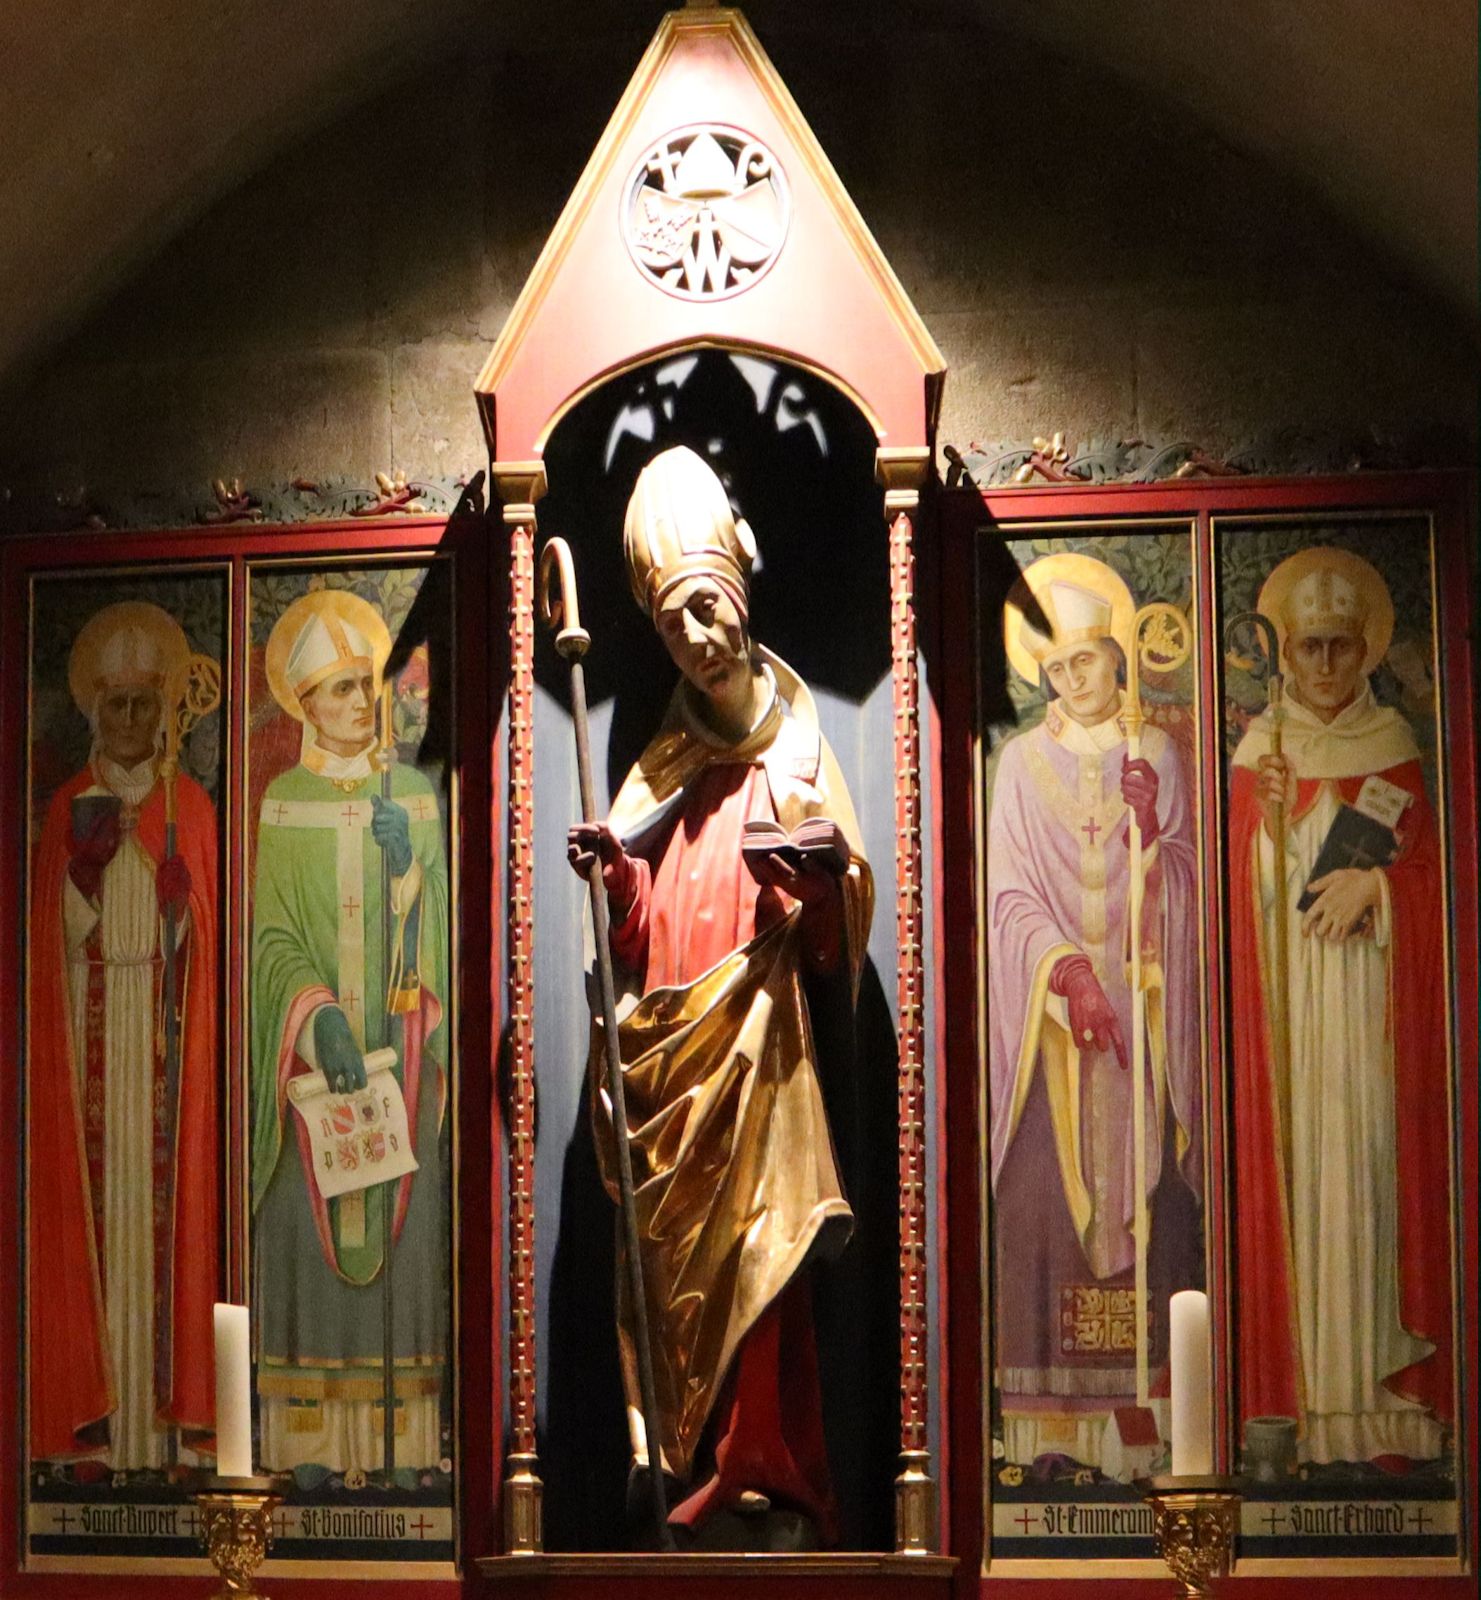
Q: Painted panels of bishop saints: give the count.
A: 4